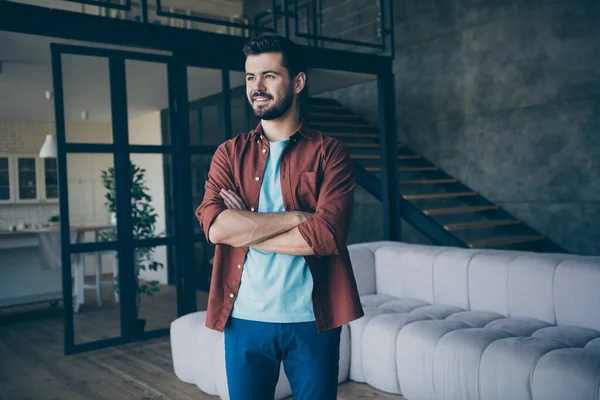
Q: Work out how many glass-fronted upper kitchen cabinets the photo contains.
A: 3